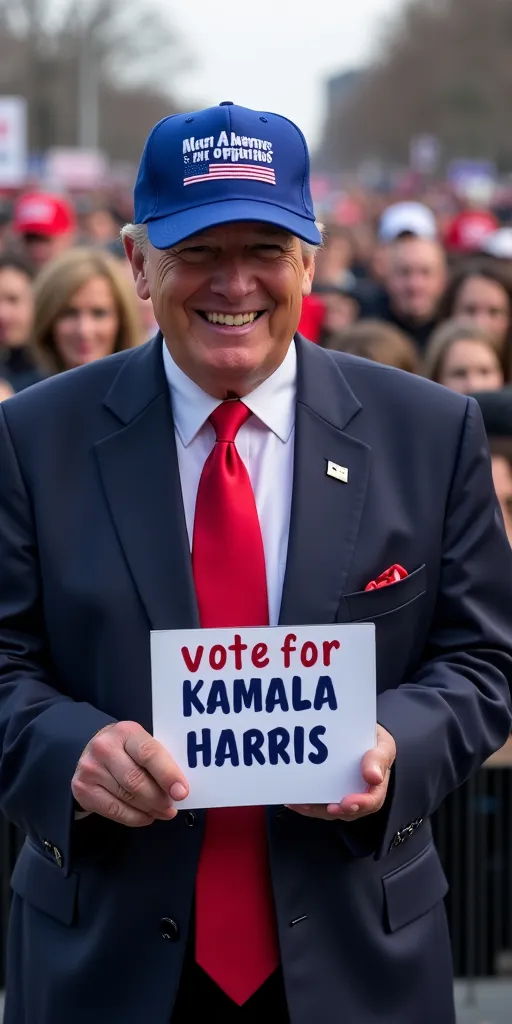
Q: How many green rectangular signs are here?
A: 0